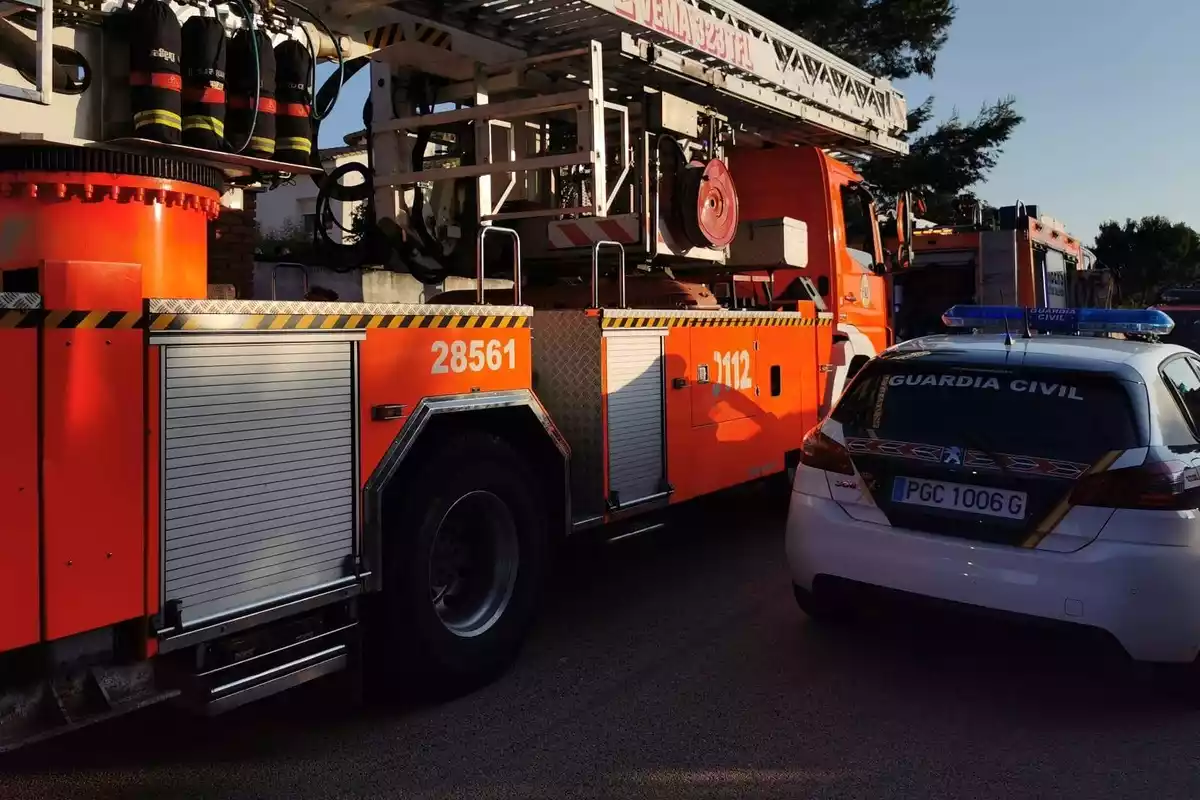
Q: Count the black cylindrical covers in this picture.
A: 4